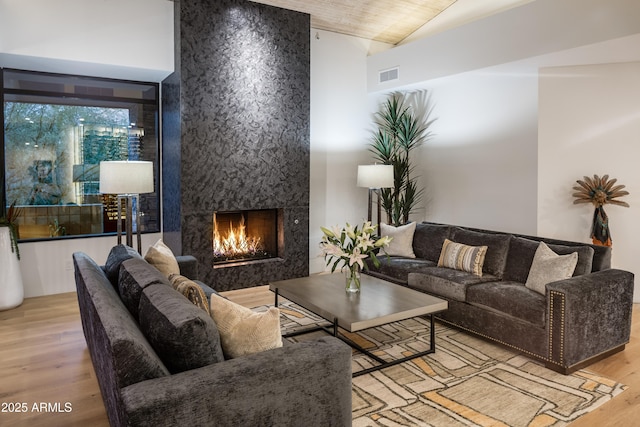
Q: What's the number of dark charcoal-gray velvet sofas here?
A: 2